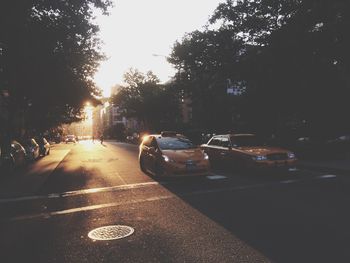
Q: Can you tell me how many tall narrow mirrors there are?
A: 0